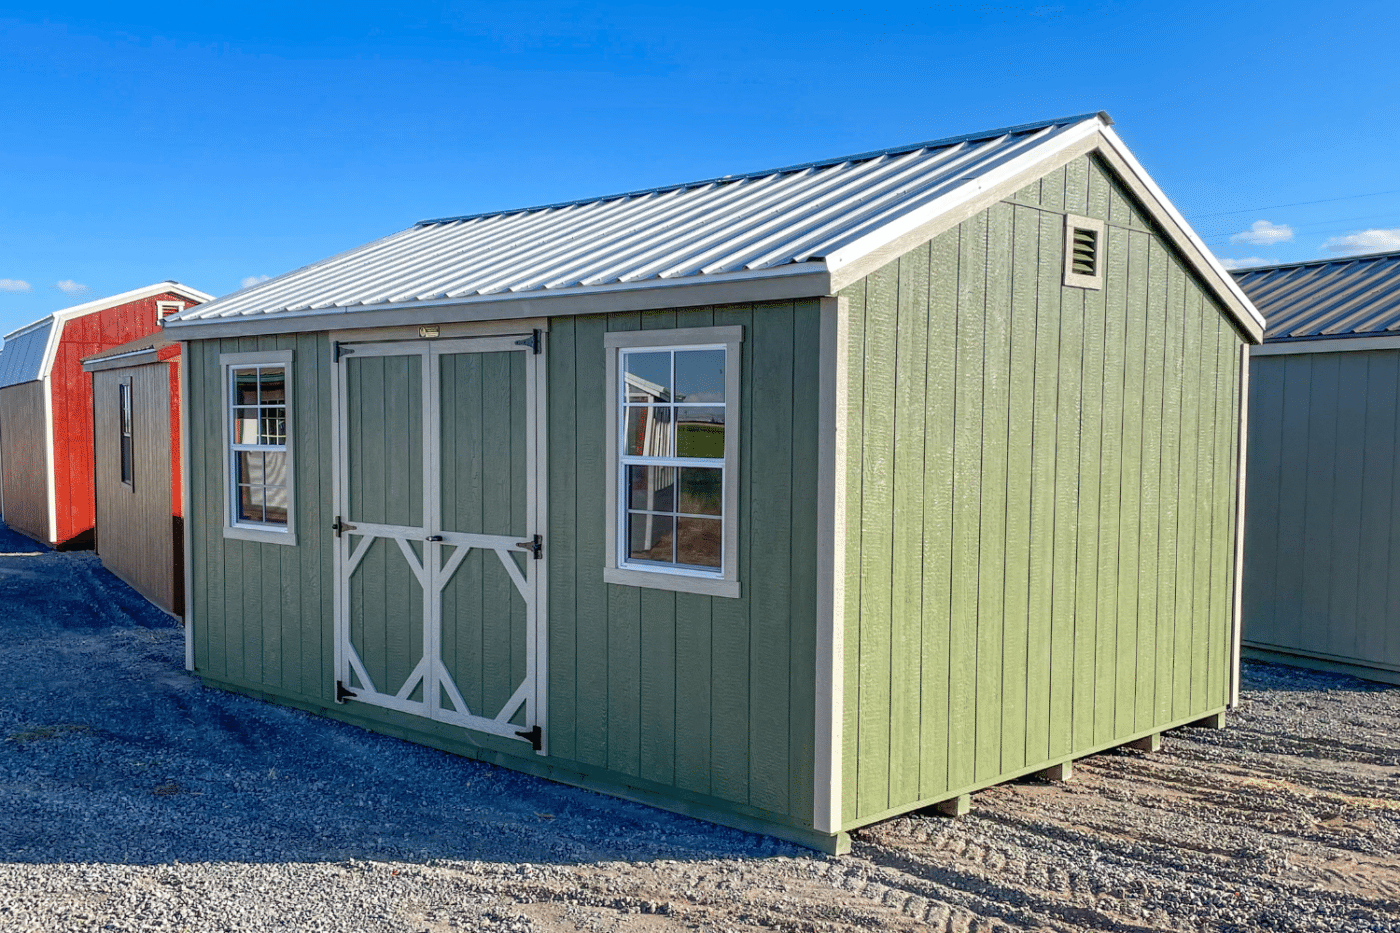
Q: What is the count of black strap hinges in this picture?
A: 6